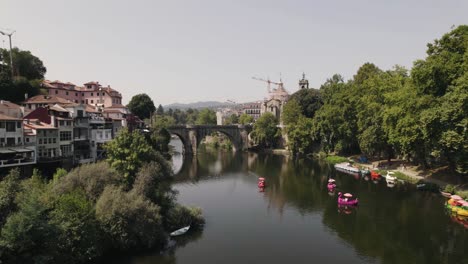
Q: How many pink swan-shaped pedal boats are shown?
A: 3